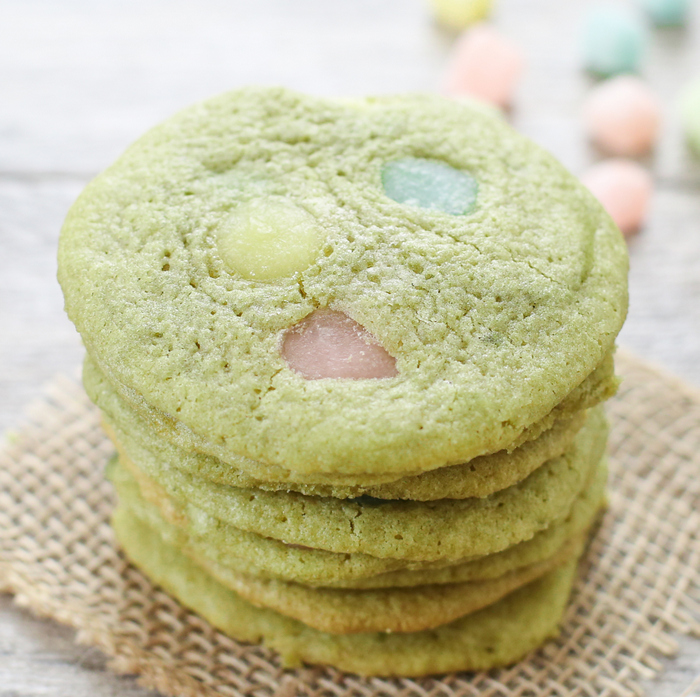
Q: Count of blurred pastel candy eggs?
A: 7